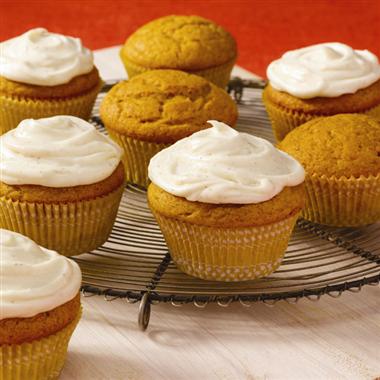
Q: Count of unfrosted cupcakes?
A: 3